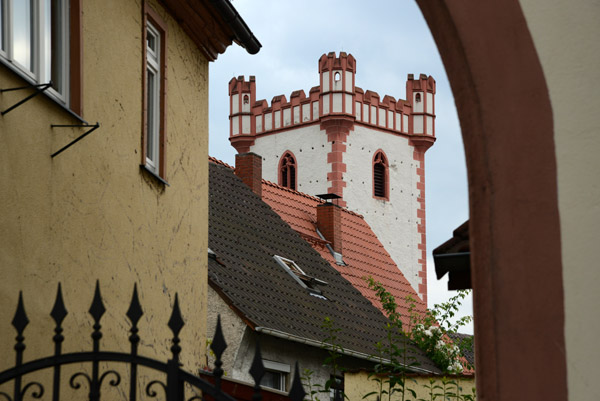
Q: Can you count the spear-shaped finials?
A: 8